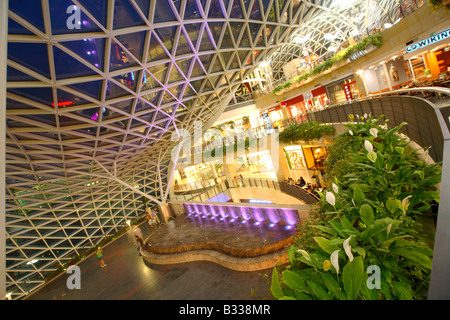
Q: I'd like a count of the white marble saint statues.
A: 0